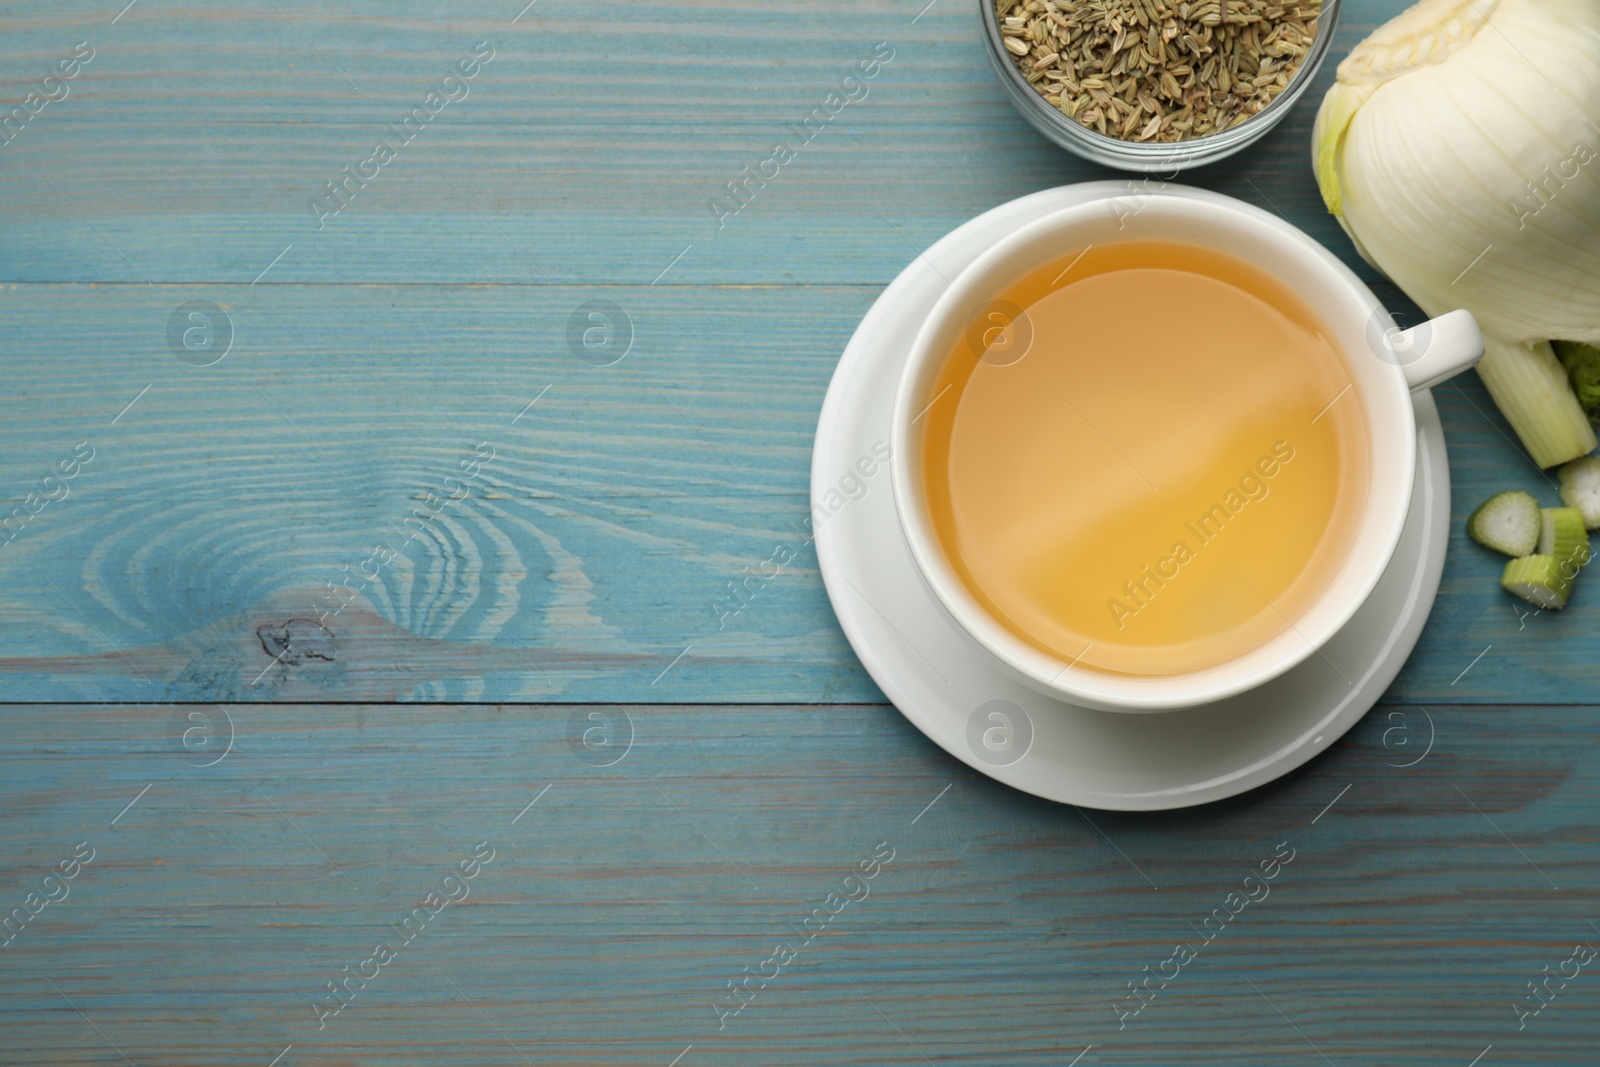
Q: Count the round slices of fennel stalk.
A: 4